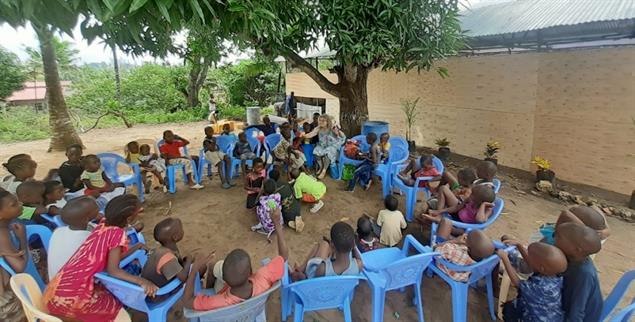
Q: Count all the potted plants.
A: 4